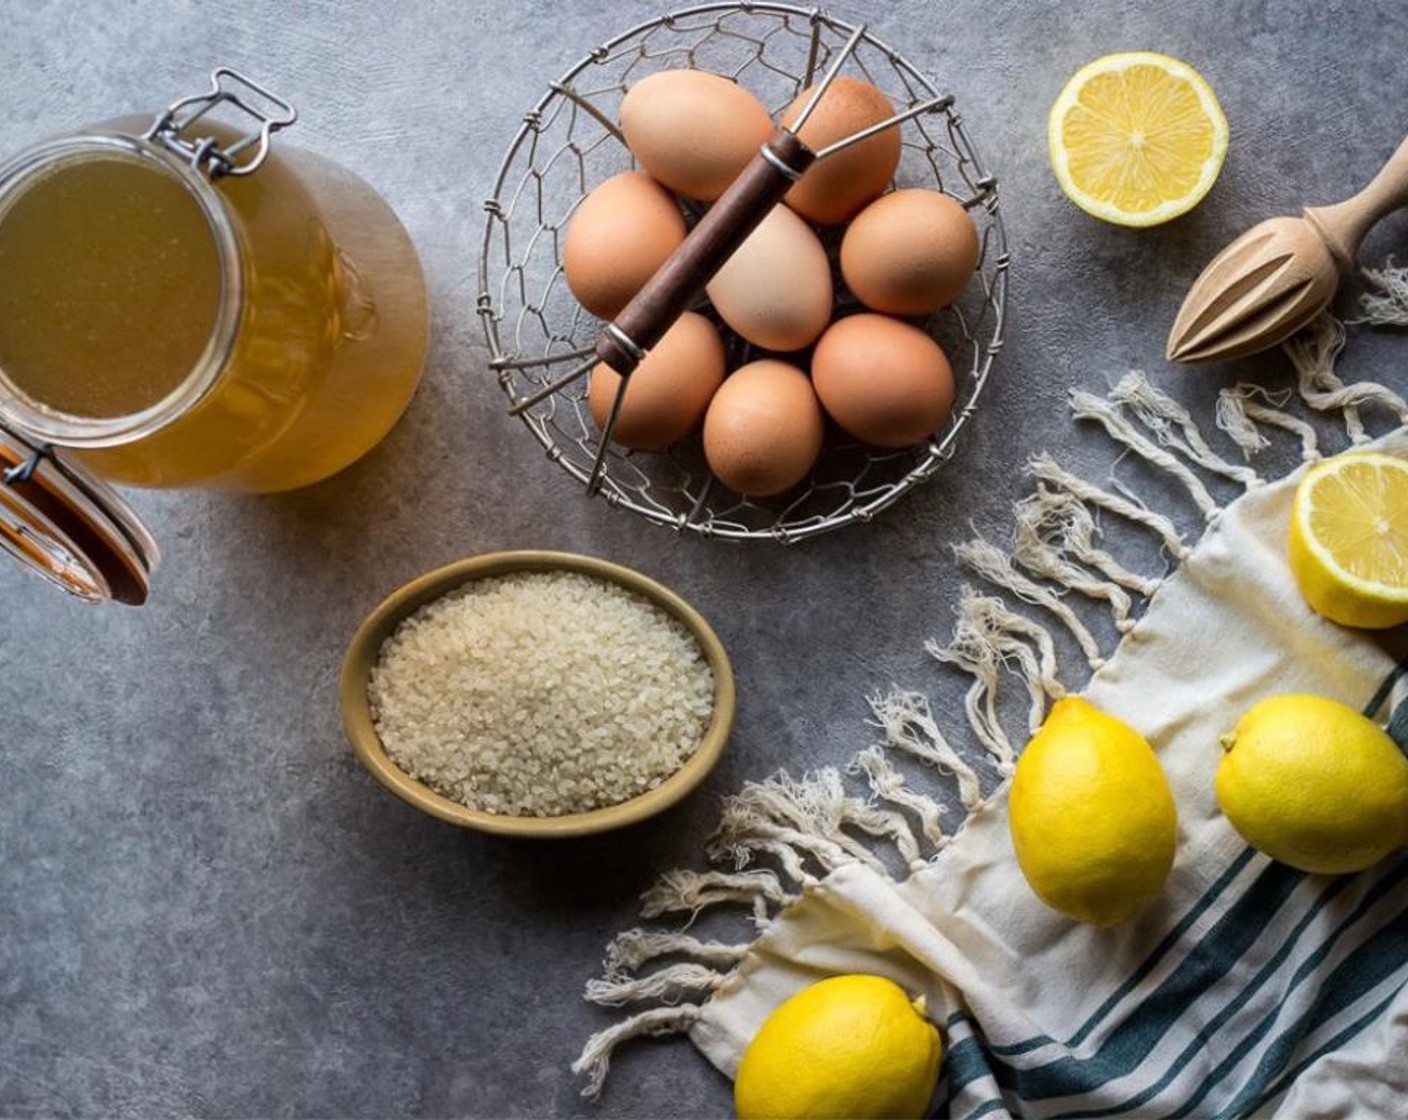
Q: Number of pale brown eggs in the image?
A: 8